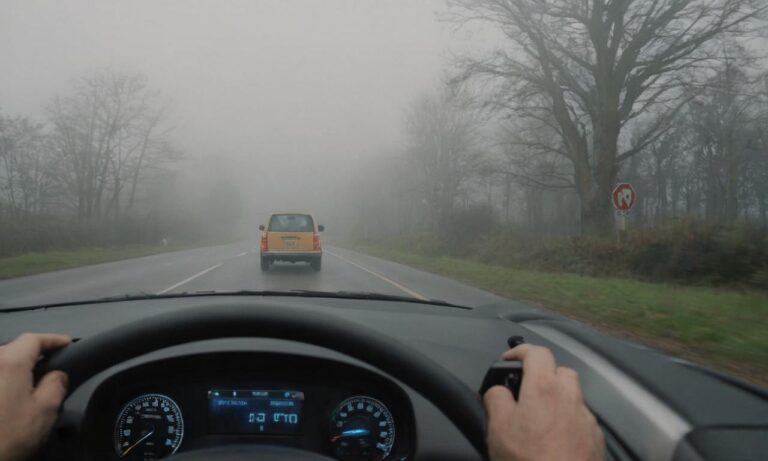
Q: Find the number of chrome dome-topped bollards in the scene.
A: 0